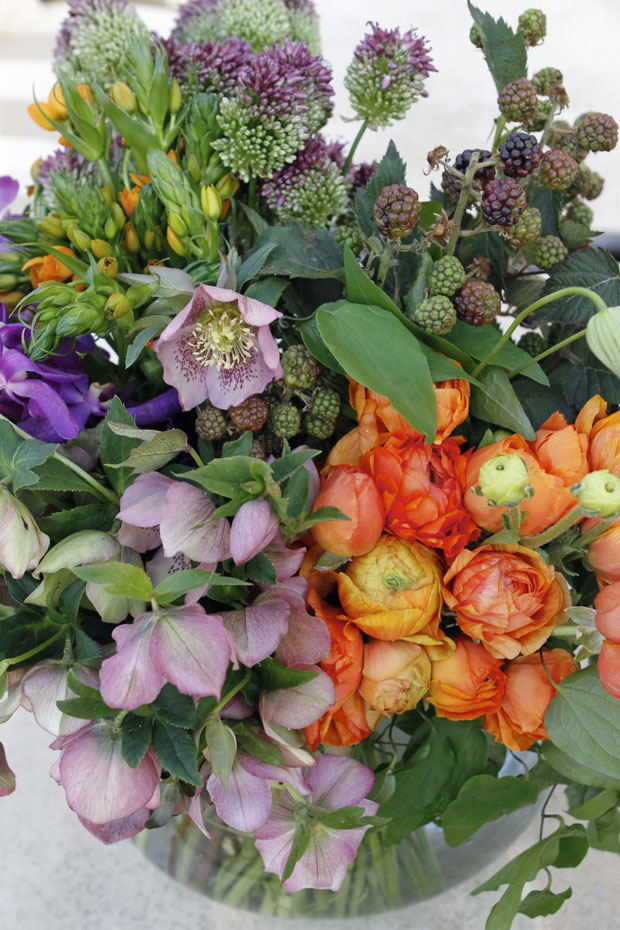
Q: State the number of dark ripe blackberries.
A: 3